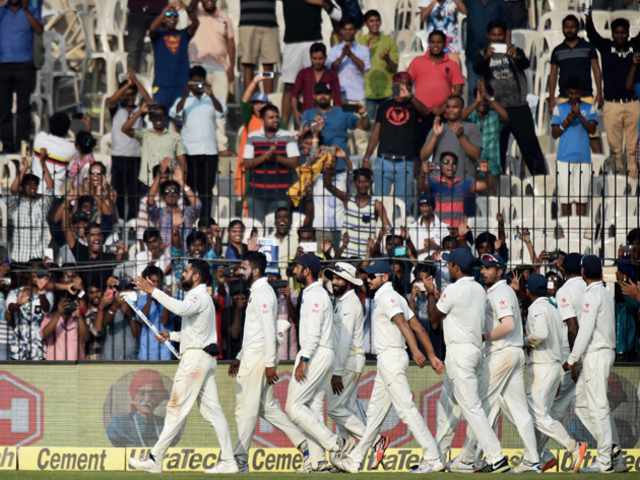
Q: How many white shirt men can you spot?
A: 10